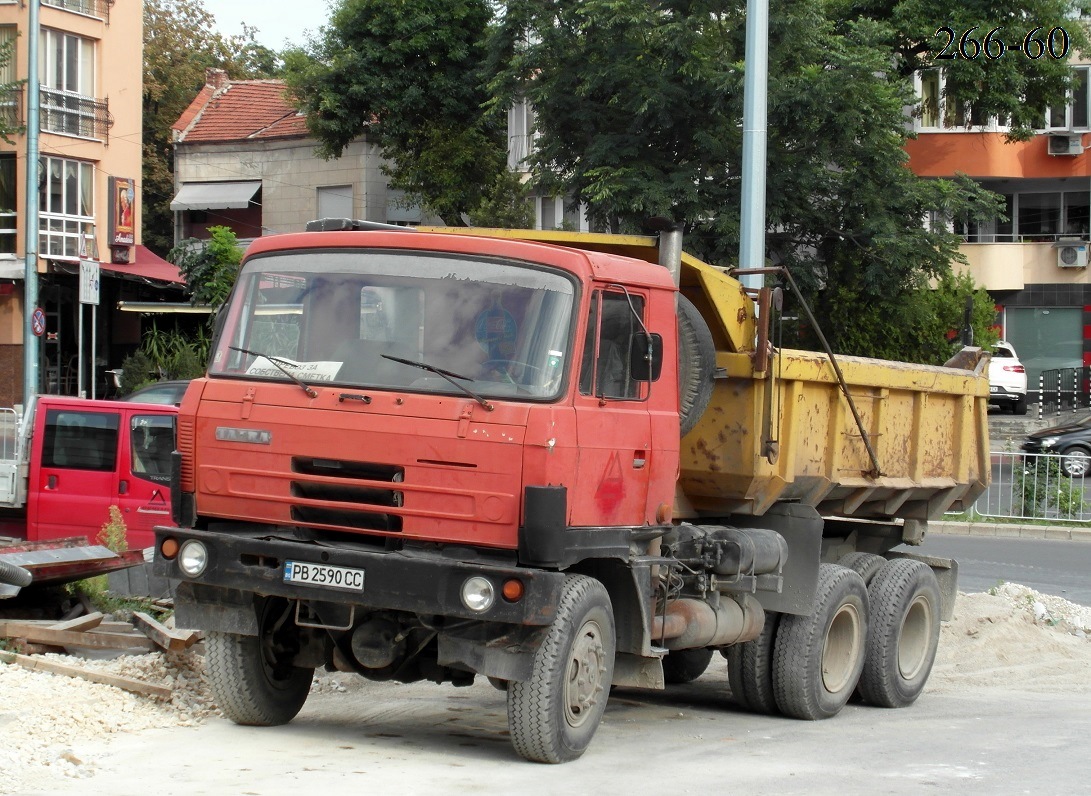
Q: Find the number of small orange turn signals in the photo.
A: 3